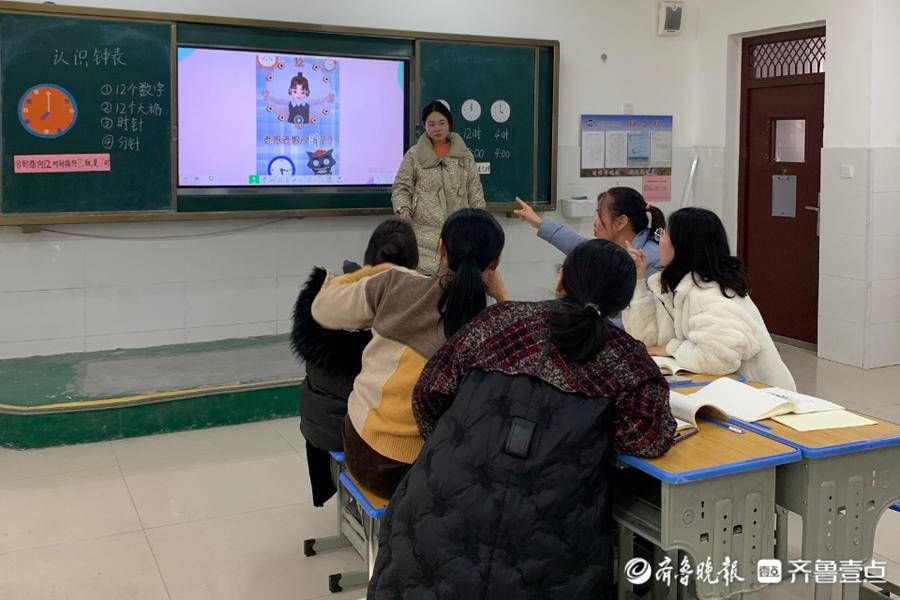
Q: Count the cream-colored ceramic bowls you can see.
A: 0